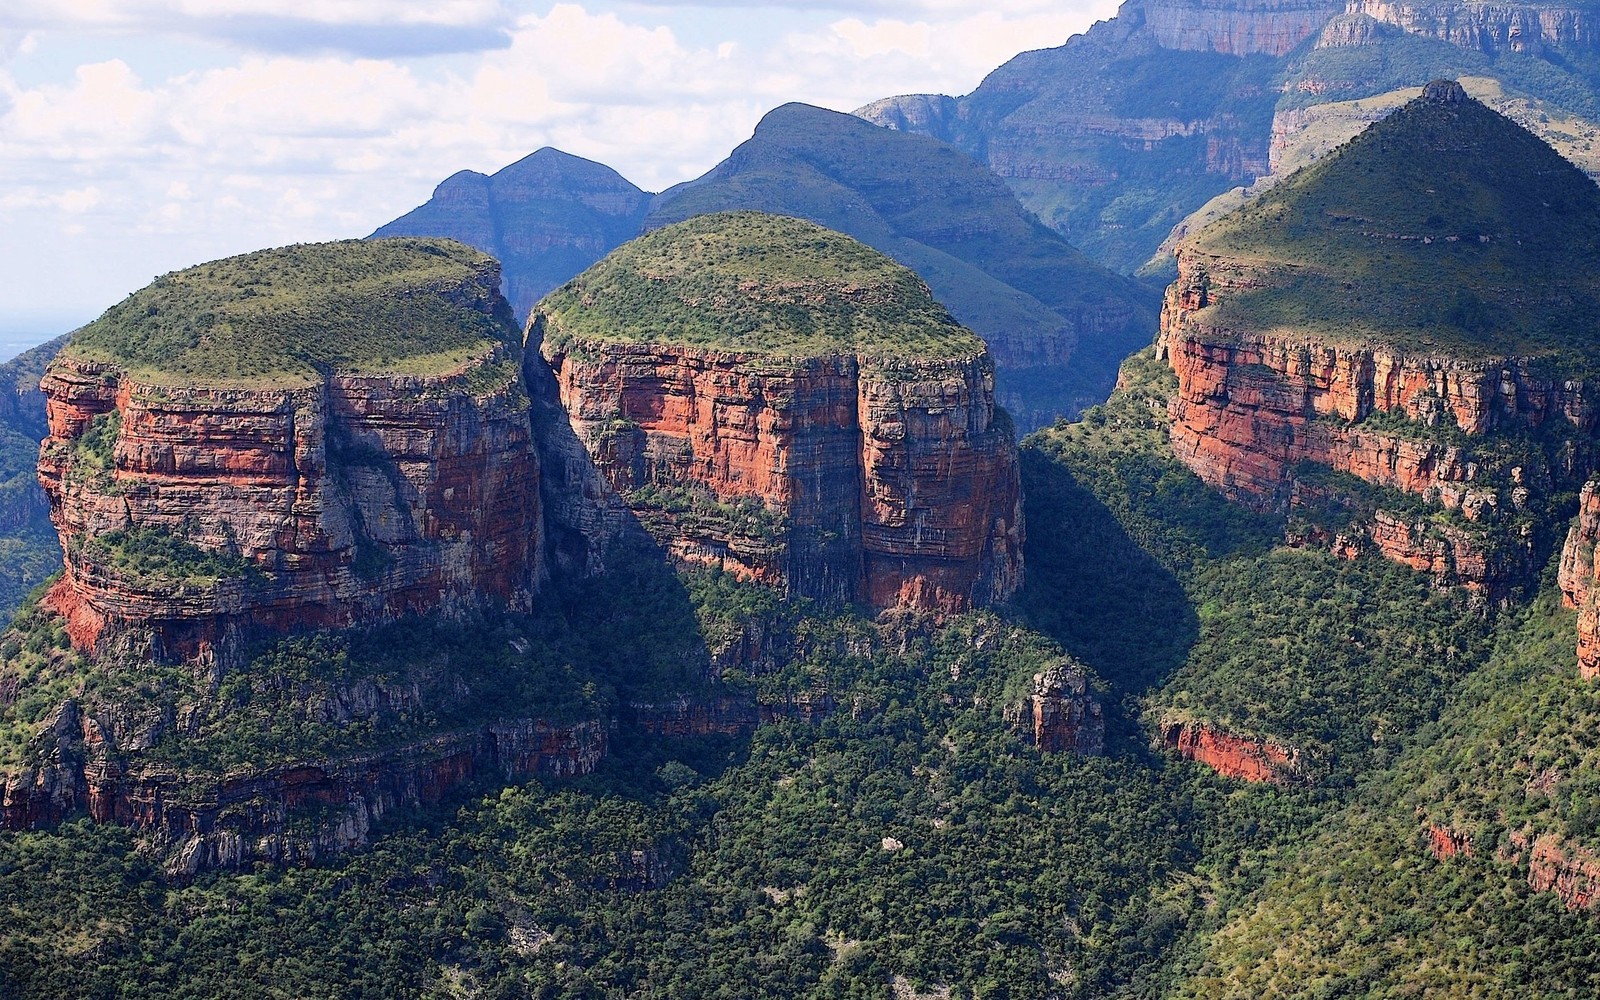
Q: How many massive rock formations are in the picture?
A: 3